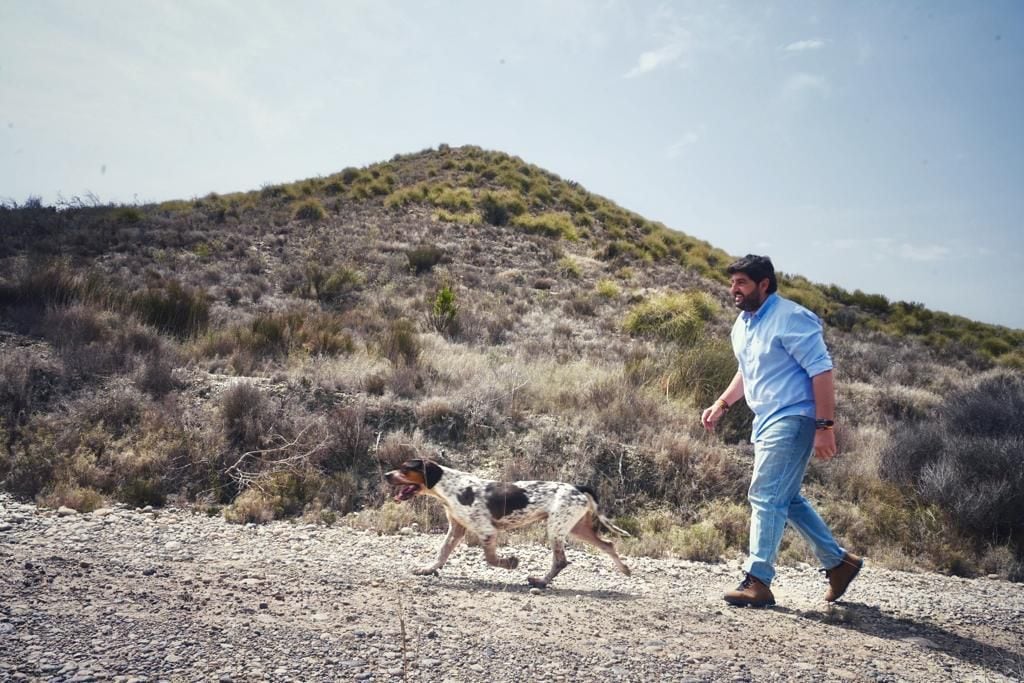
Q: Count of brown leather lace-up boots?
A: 2